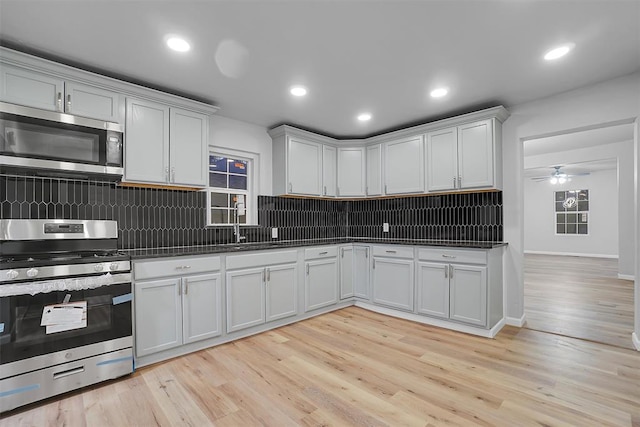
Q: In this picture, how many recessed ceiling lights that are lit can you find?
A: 5